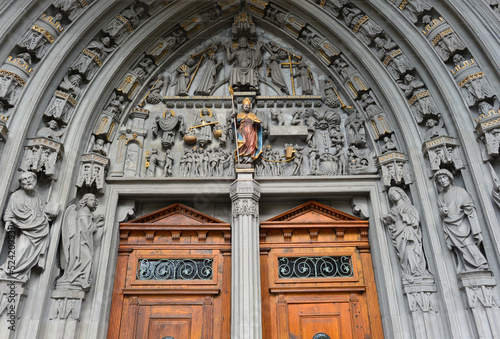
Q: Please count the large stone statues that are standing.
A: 4